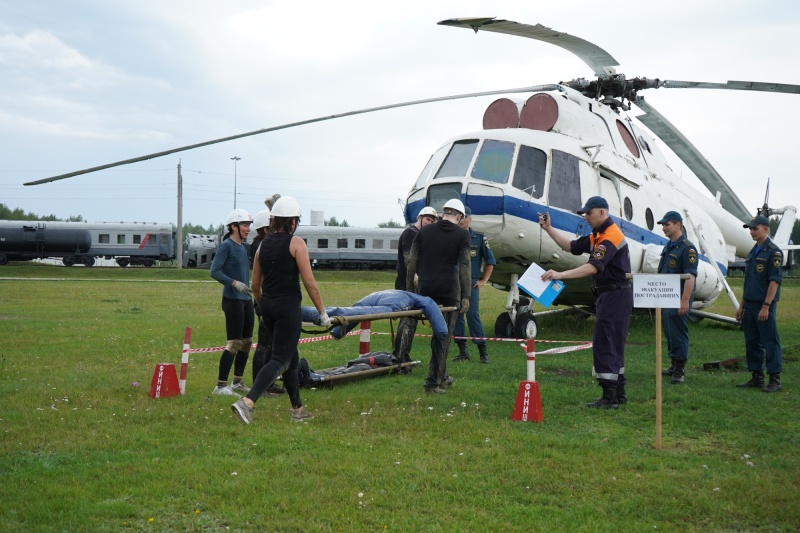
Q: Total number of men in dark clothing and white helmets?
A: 2